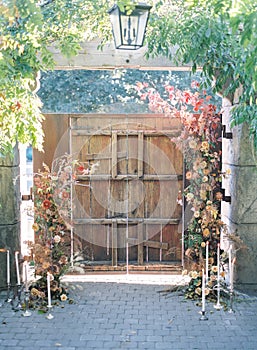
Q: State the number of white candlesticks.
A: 9